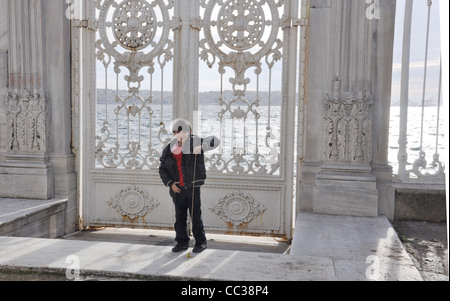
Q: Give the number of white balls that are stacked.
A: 0